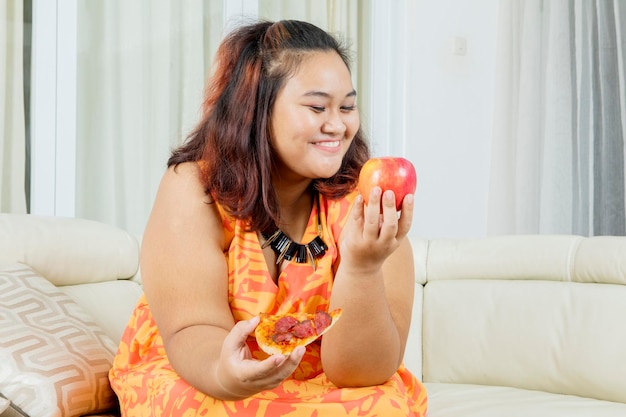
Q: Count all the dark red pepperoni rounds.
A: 4